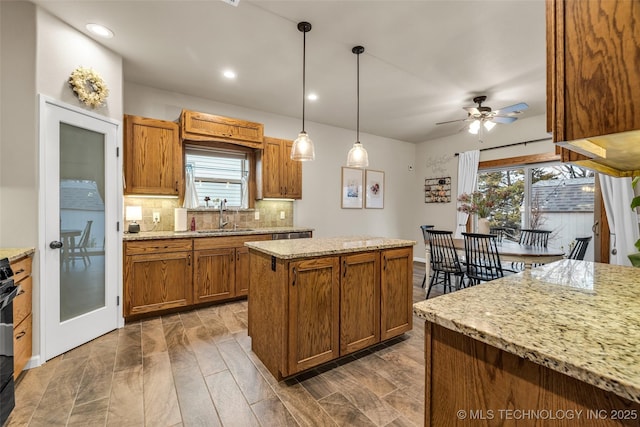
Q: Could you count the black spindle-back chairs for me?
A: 6